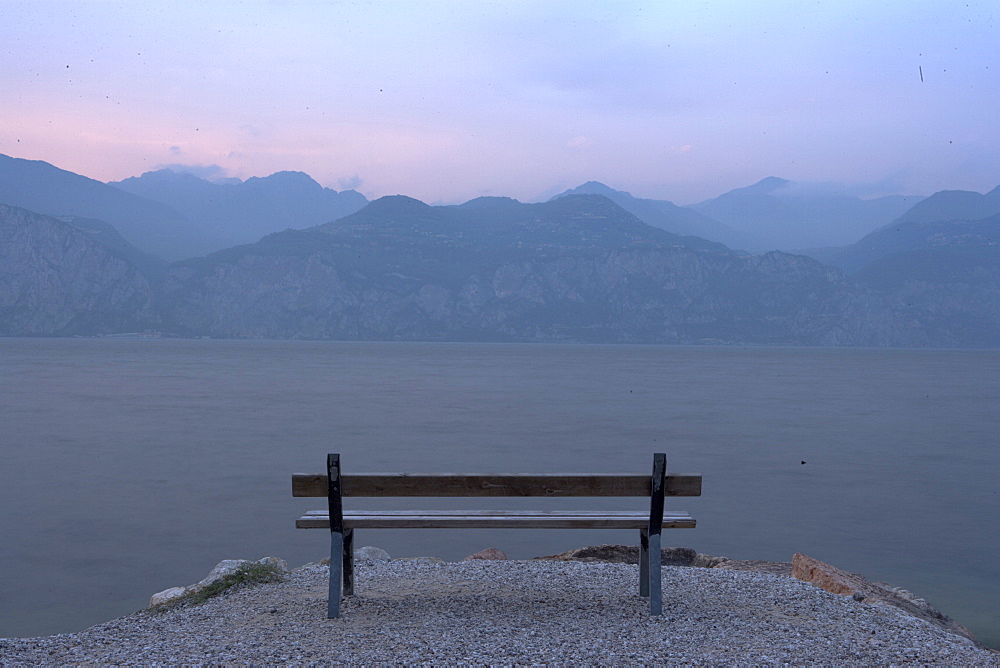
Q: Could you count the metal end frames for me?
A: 2